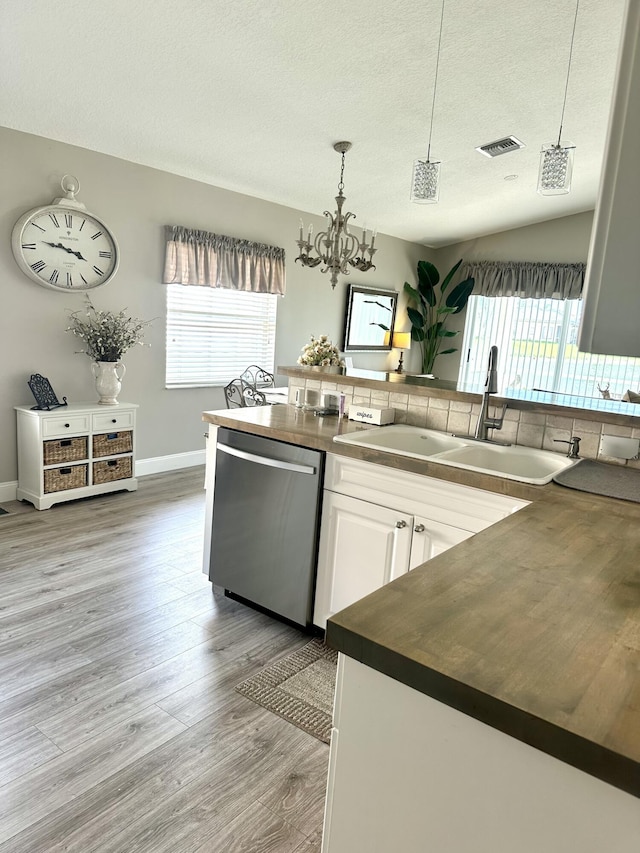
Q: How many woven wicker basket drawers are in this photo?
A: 4